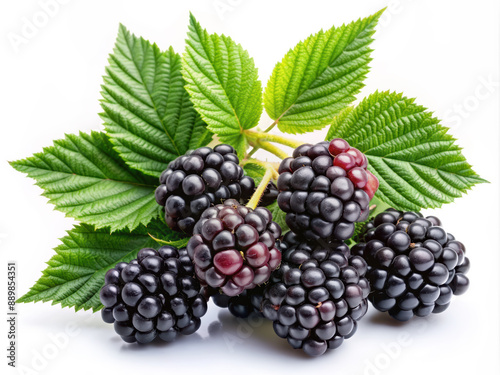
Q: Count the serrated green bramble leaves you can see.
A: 6